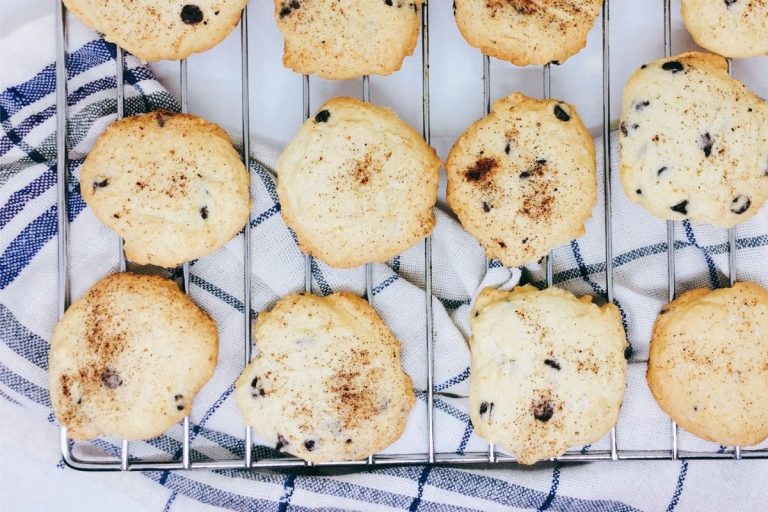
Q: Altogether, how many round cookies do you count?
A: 12